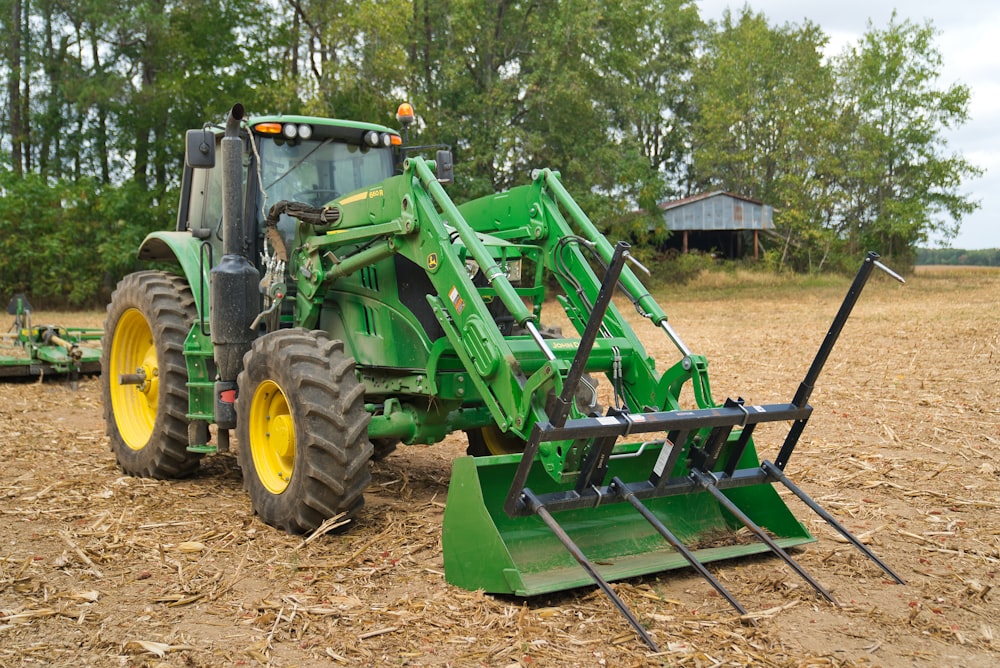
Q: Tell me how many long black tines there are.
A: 4